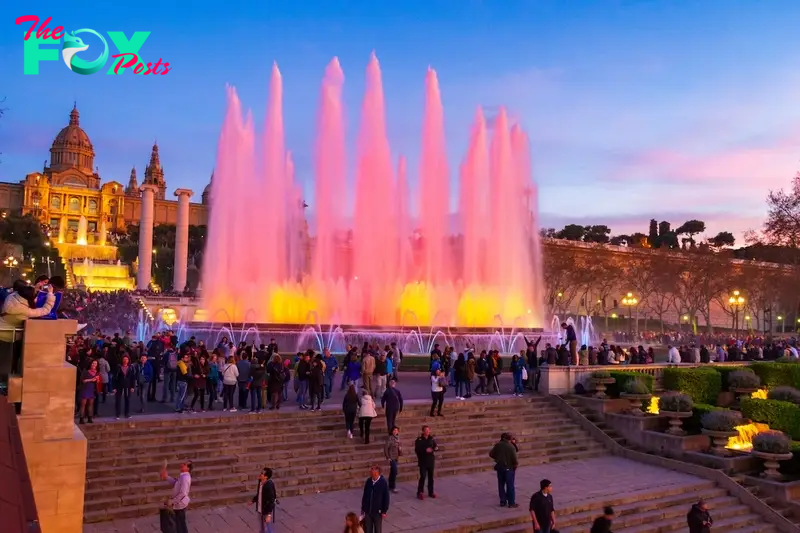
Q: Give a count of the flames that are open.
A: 3